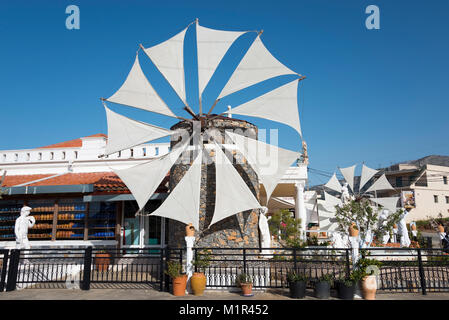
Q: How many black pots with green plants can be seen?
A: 3